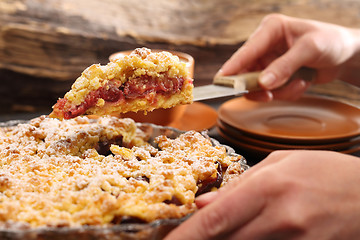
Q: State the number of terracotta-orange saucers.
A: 4